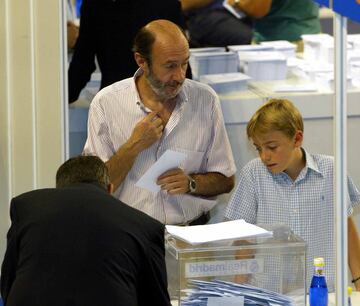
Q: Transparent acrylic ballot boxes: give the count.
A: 1